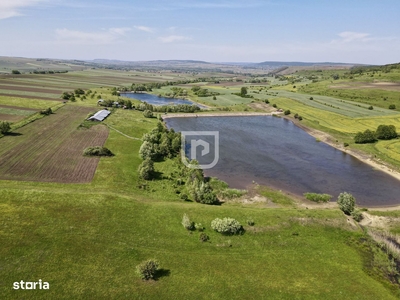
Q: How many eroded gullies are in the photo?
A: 1